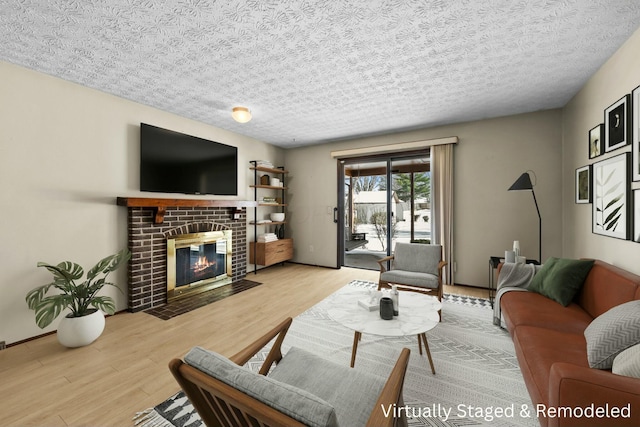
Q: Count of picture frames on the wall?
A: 6